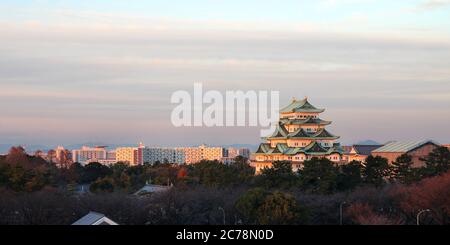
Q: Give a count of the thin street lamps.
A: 3